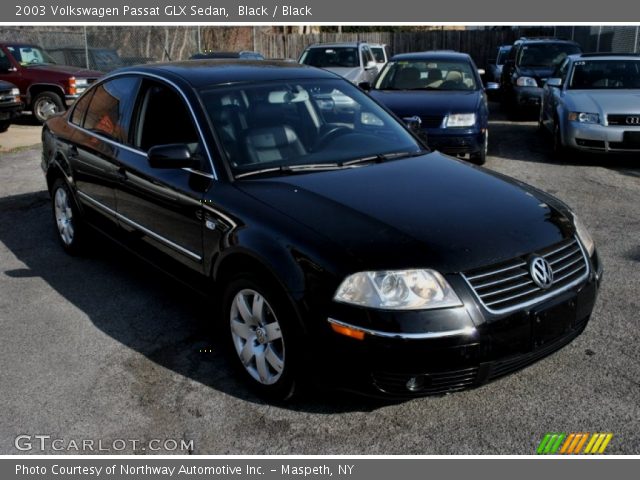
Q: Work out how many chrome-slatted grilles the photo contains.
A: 1